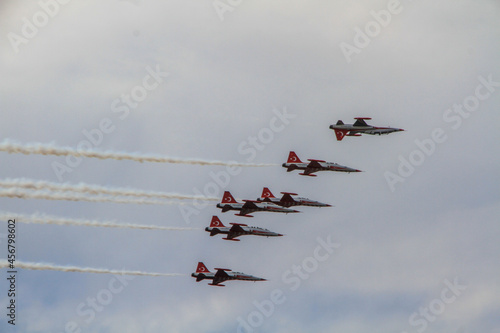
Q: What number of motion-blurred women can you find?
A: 0